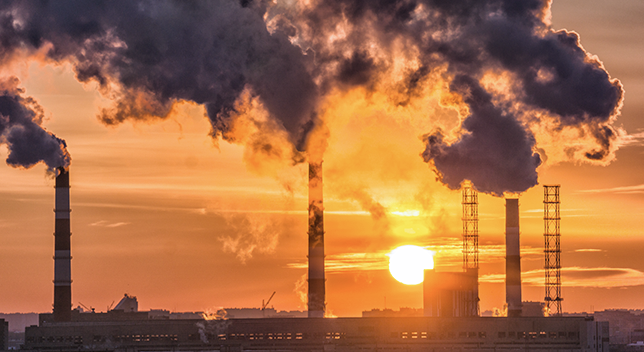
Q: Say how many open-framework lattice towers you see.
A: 2